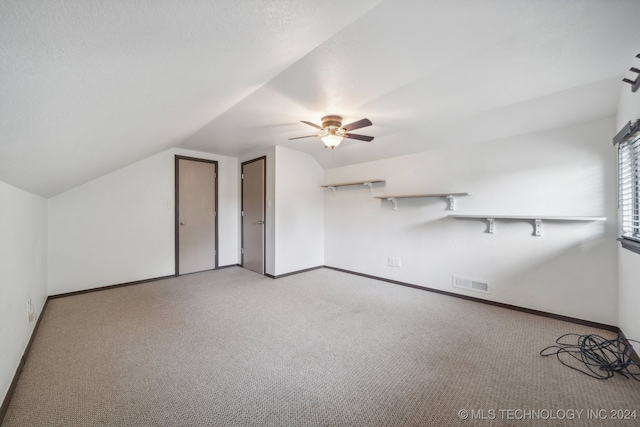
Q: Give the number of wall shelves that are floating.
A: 3